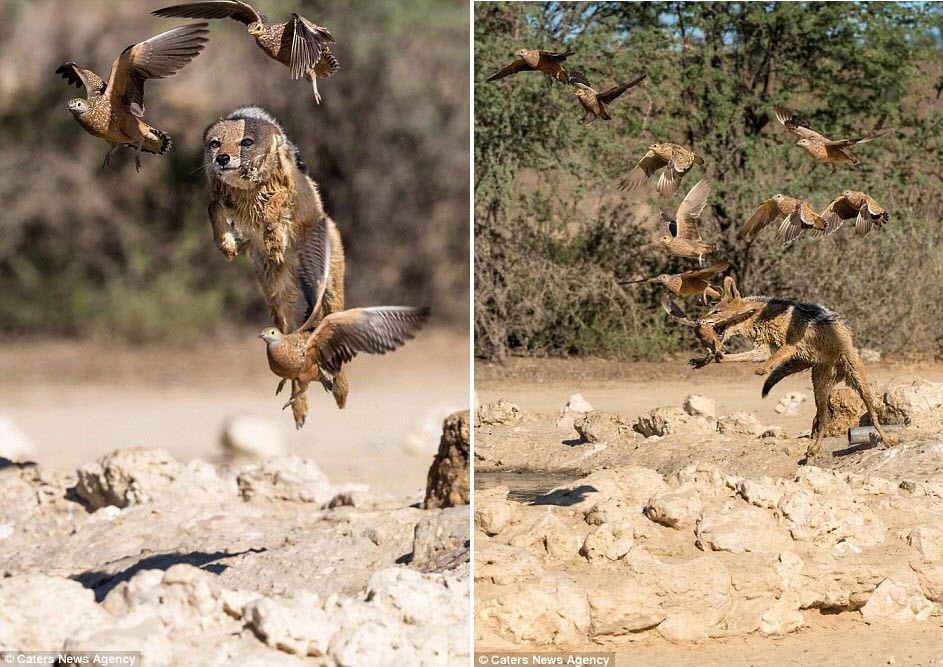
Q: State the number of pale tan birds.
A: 12